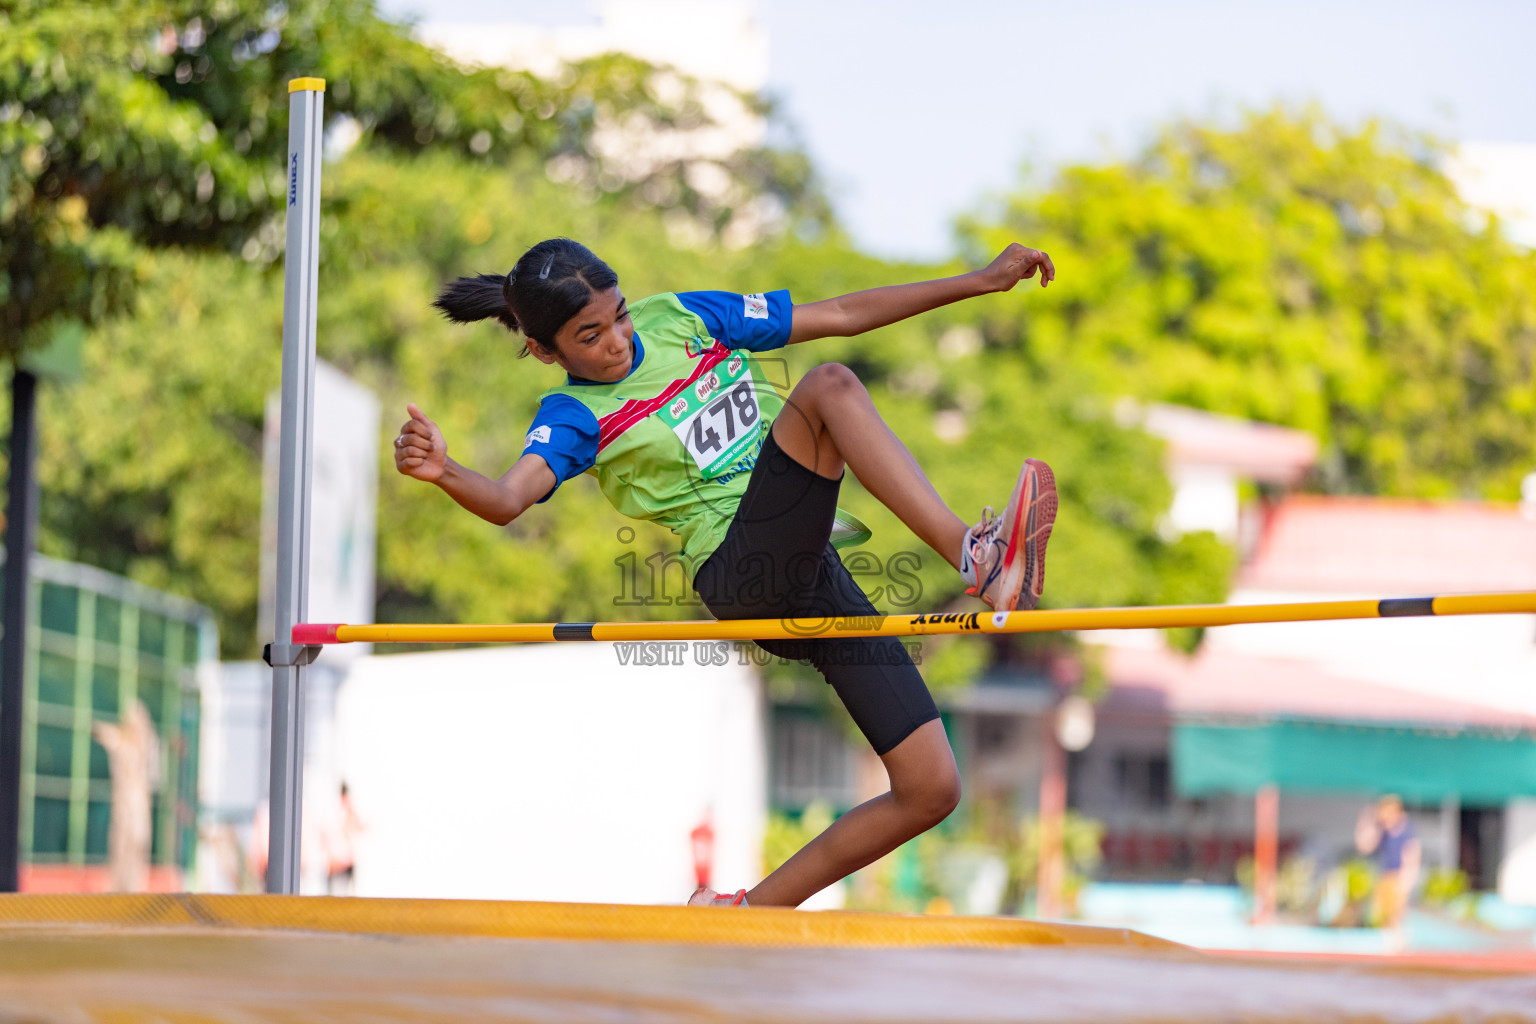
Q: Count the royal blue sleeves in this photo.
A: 2